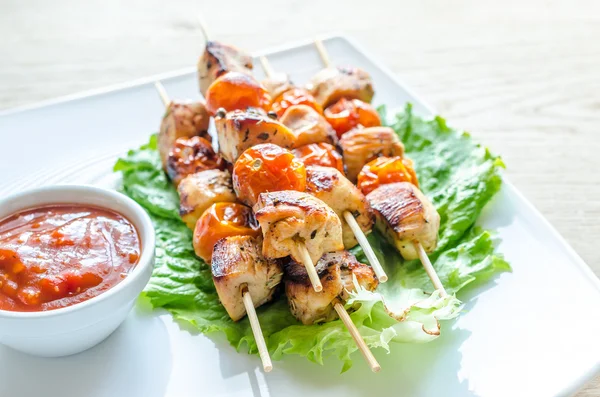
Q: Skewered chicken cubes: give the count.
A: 13